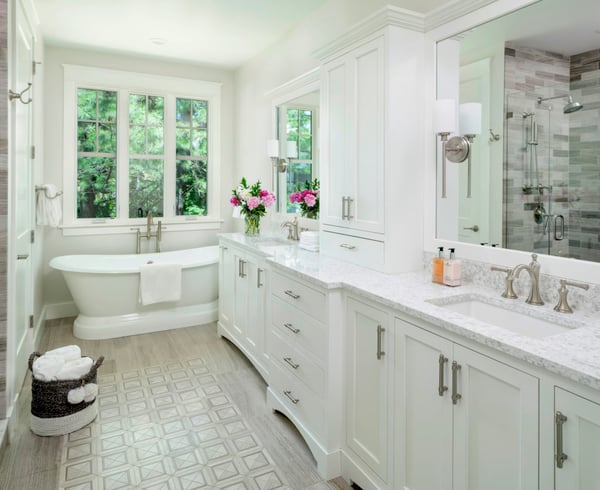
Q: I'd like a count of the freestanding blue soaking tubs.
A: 0